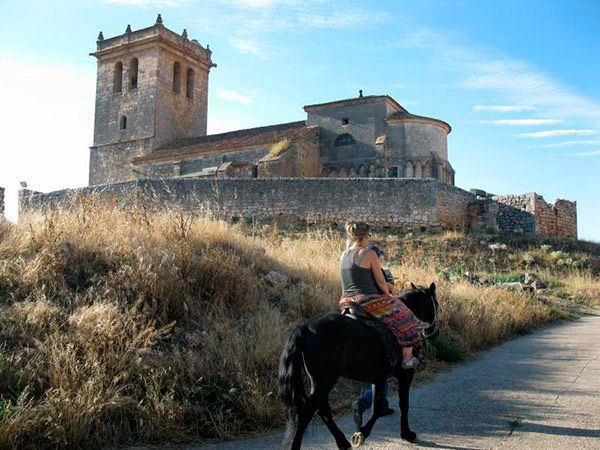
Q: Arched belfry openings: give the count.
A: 4